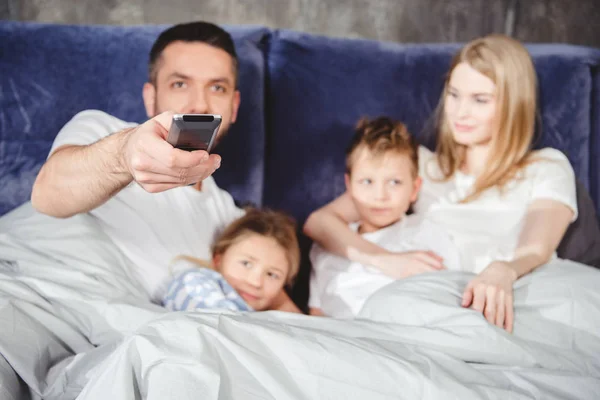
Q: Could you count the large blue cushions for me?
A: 2